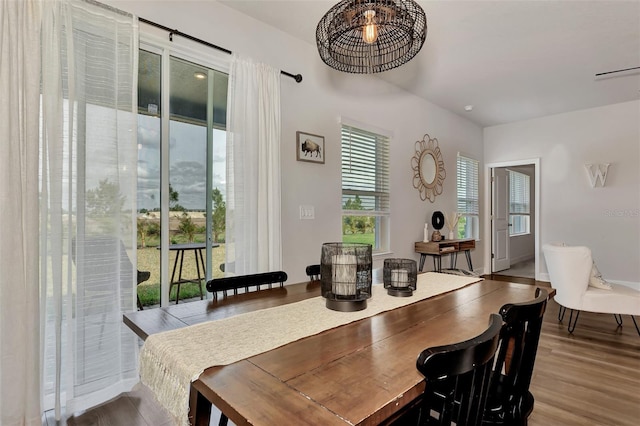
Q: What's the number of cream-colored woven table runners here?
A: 1